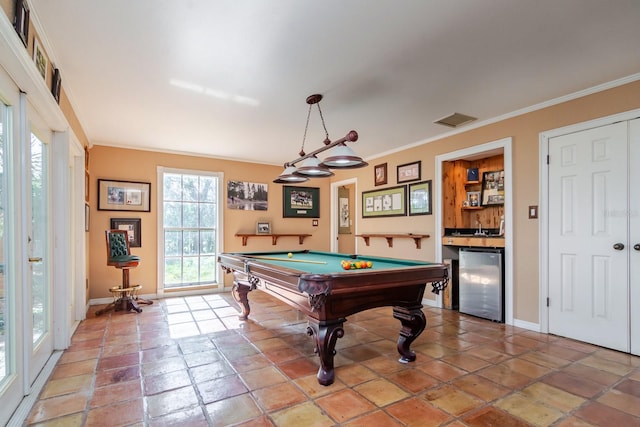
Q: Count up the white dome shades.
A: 3